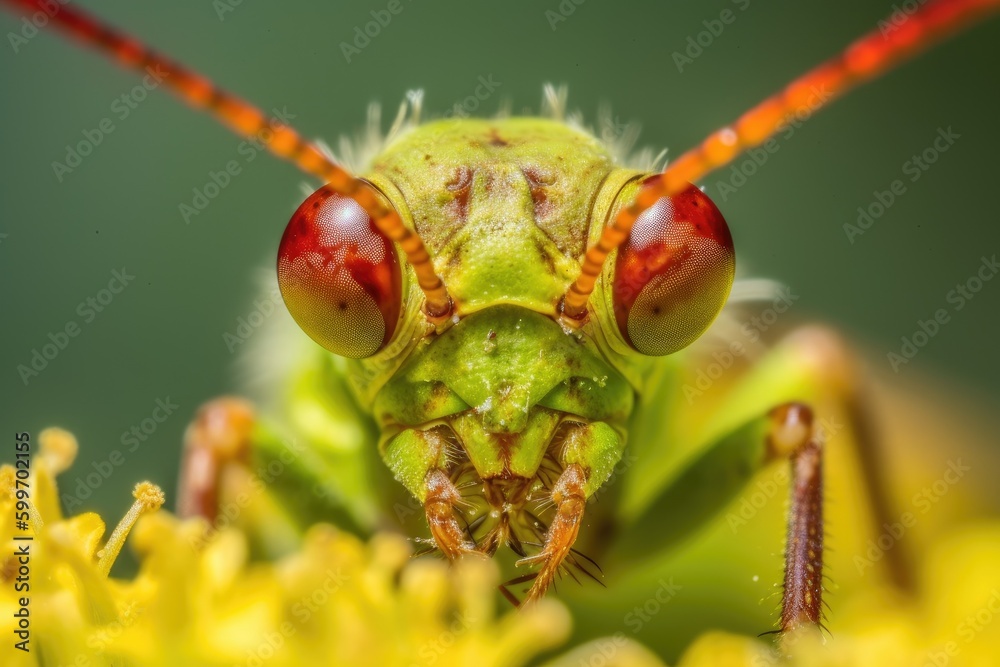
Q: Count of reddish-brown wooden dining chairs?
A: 0